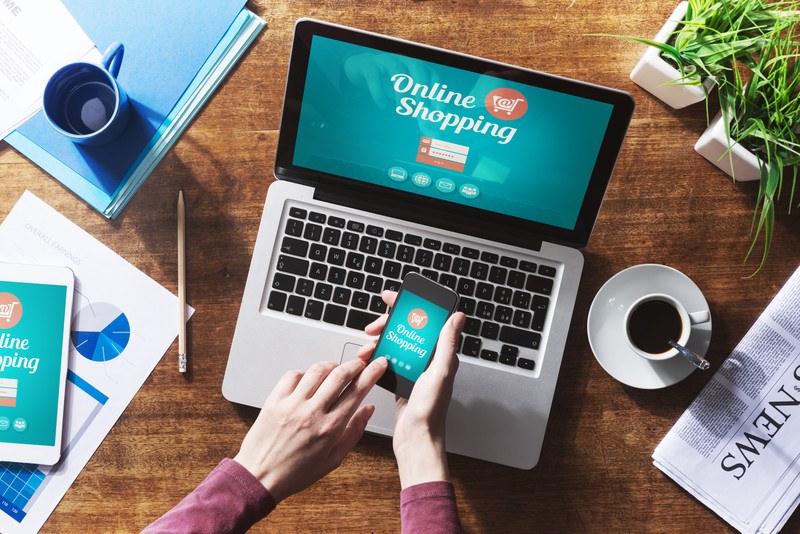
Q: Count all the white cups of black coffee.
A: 1